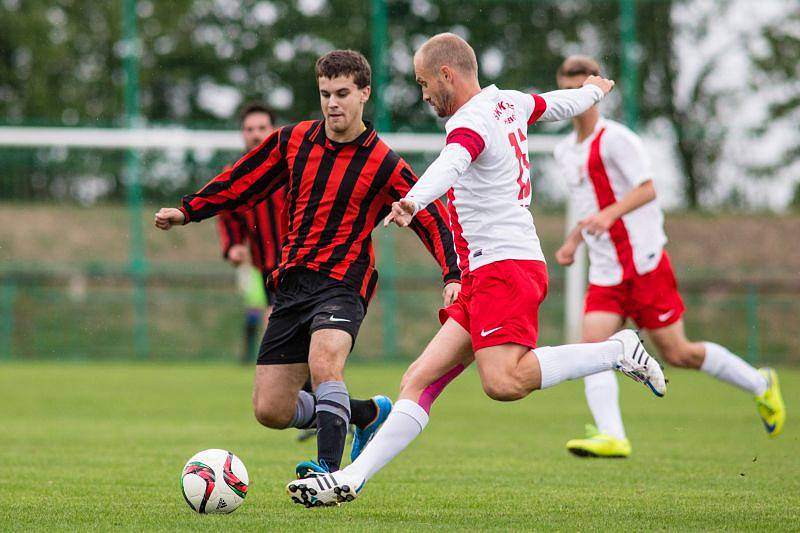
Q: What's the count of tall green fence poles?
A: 3